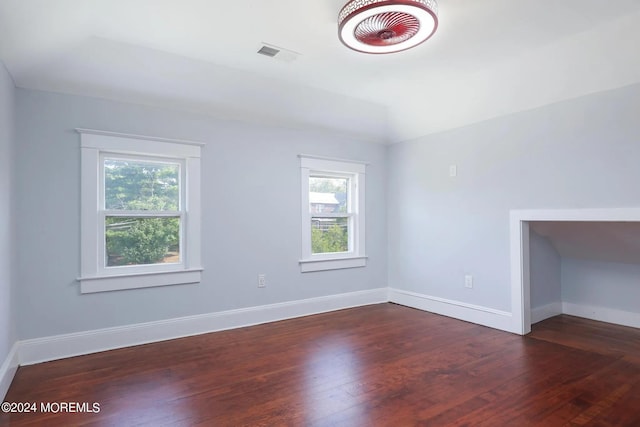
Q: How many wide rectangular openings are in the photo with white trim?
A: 1